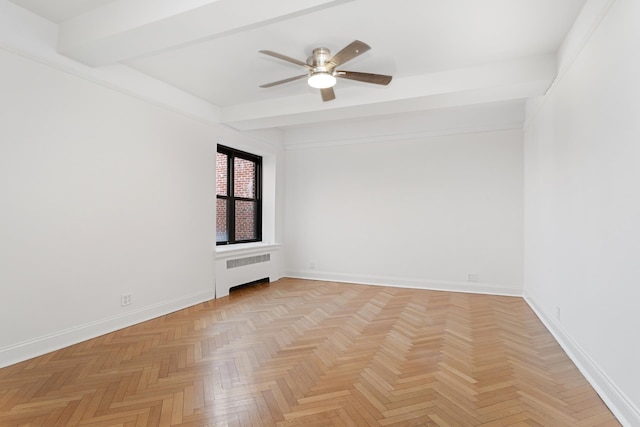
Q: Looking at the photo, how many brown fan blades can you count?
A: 5